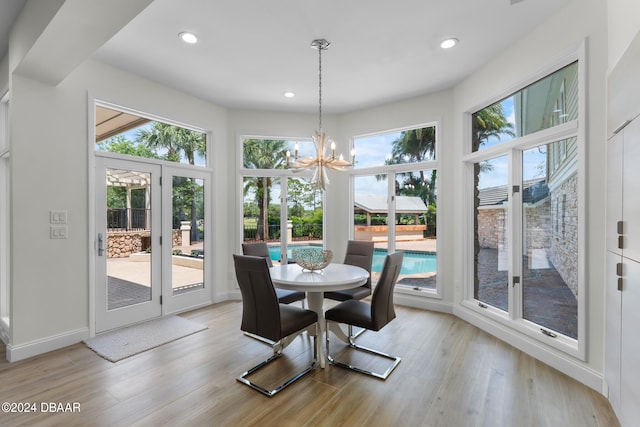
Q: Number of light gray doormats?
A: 1